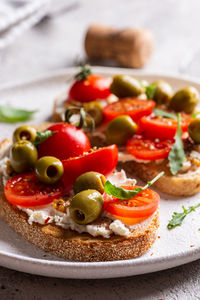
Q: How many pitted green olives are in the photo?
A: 11